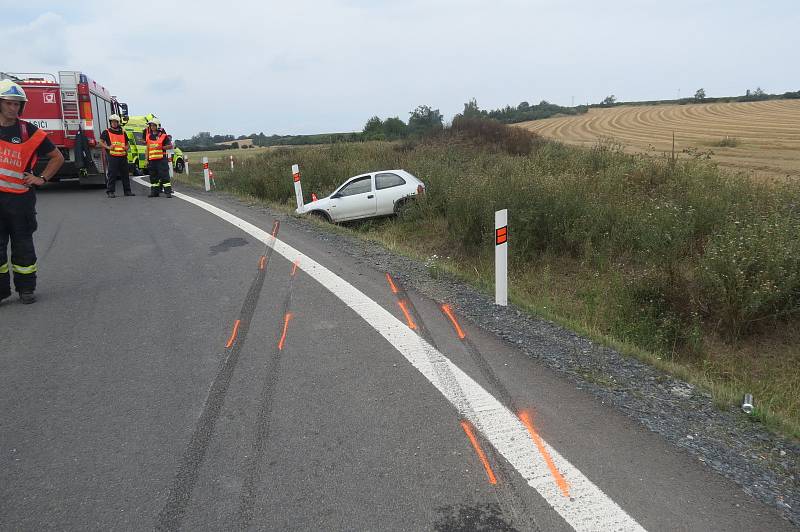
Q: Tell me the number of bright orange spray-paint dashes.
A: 10